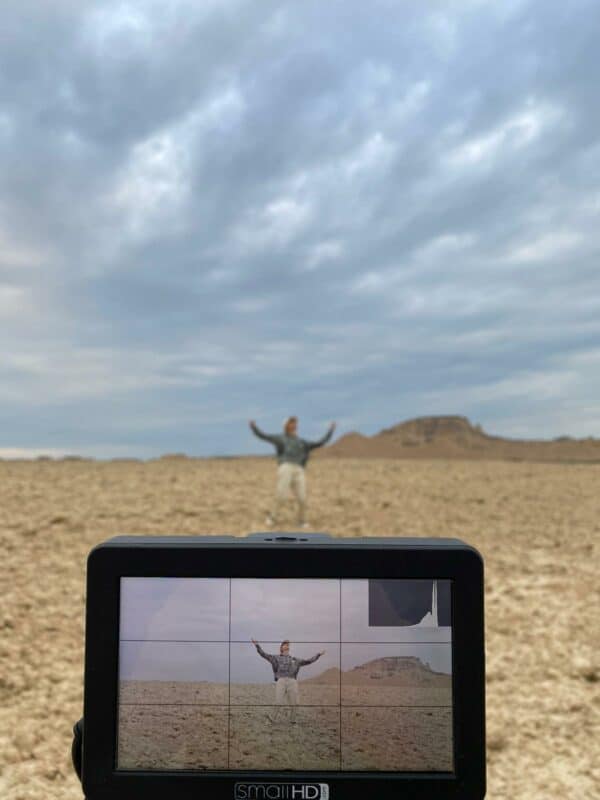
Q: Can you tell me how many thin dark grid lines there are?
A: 4